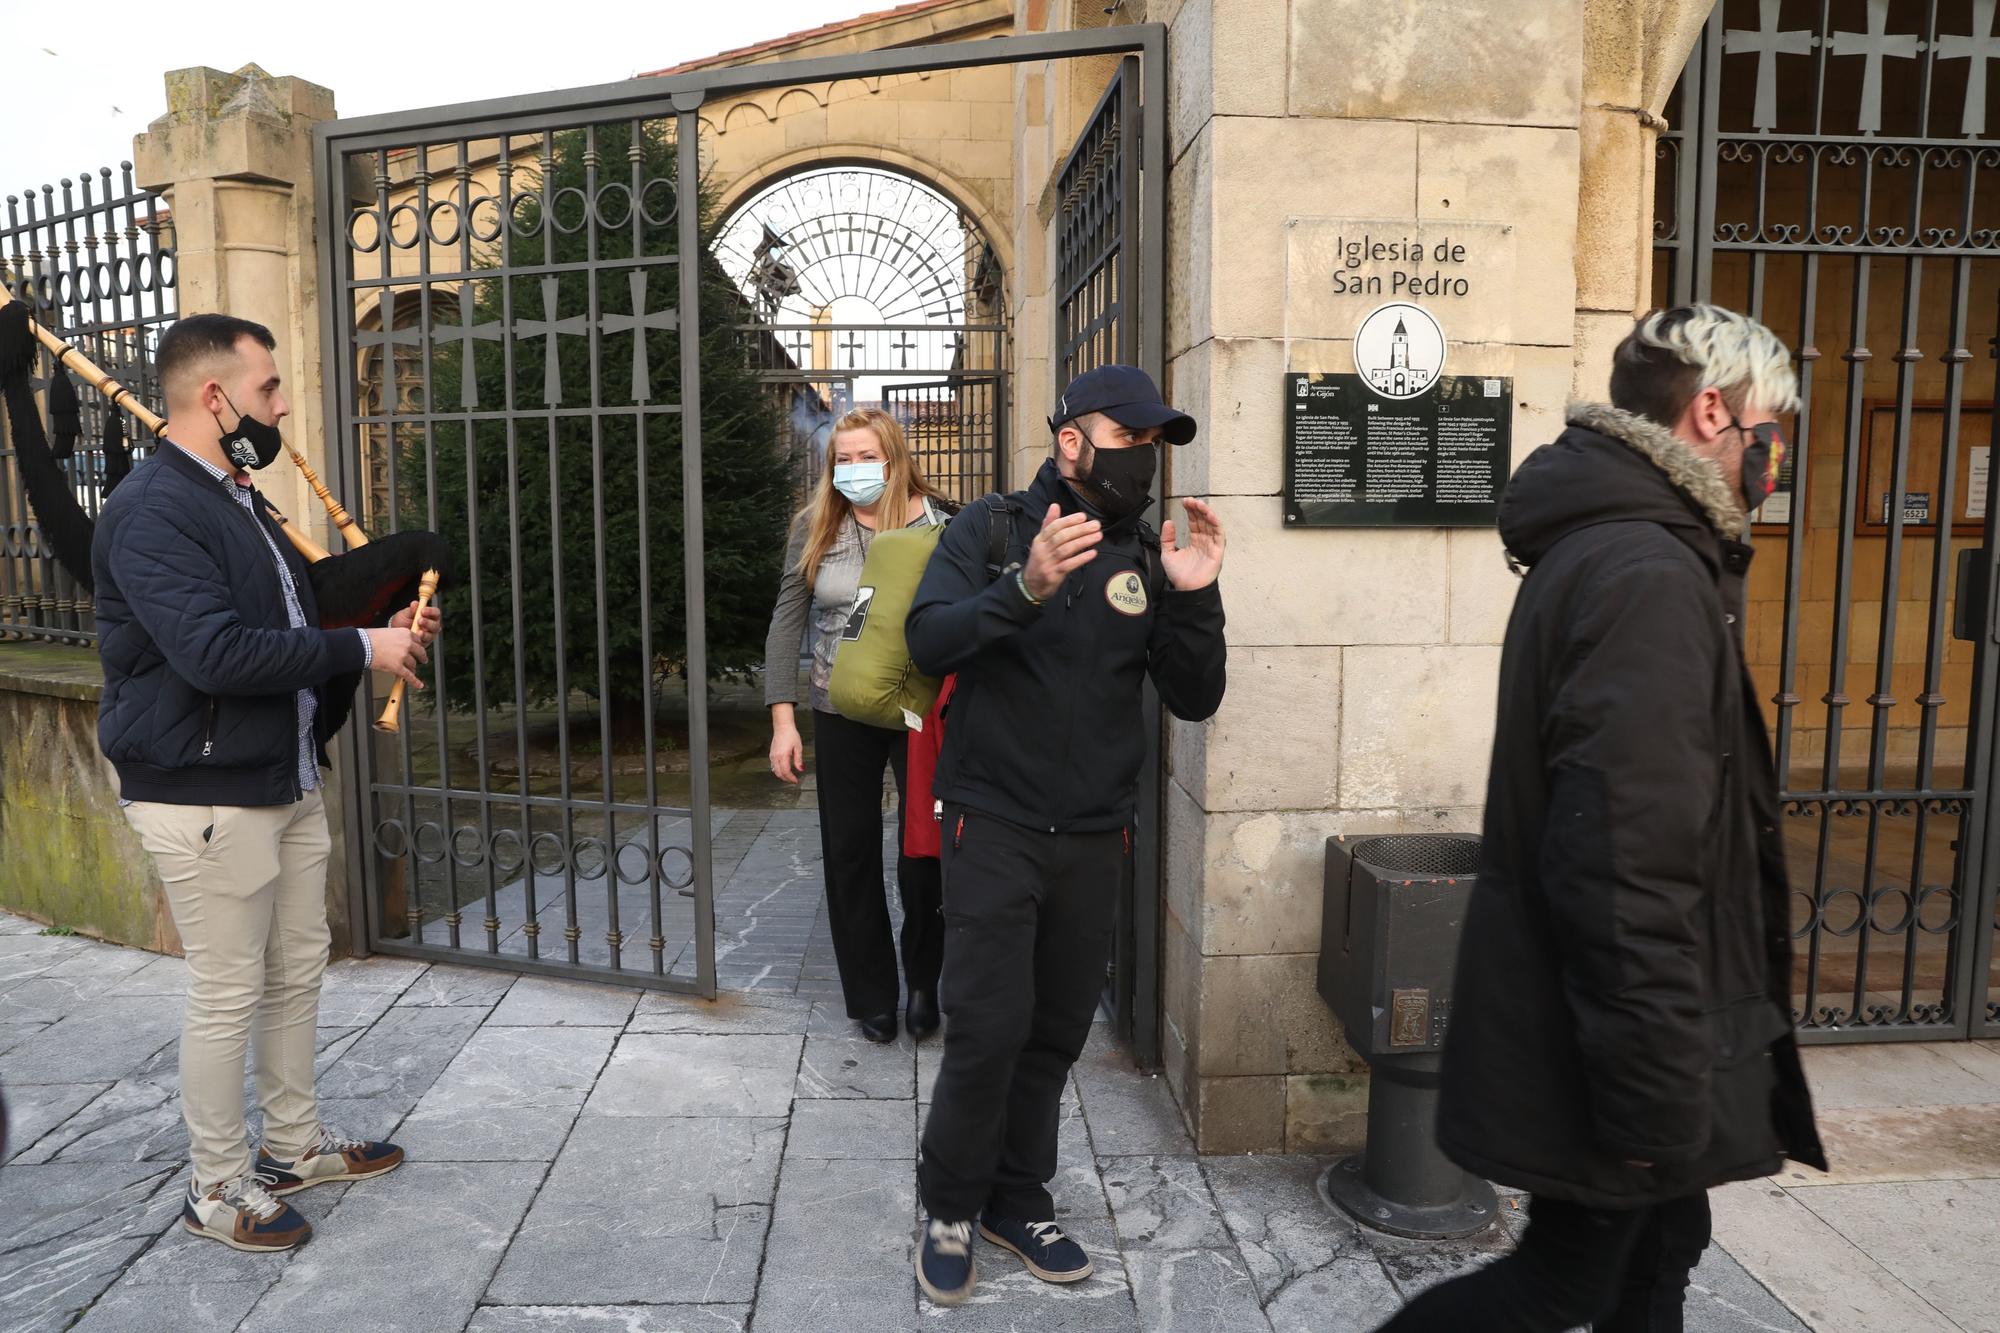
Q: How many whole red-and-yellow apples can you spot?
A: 0